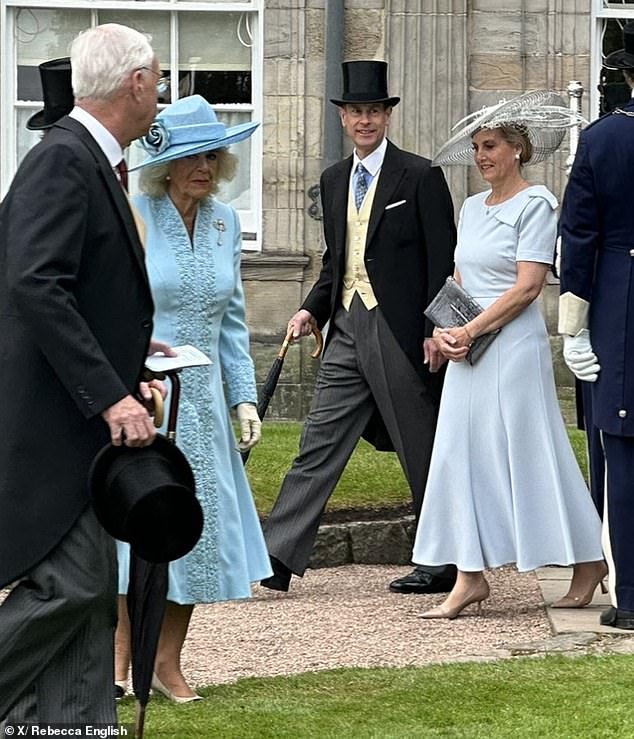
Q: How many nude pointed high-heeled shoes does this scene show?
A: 2